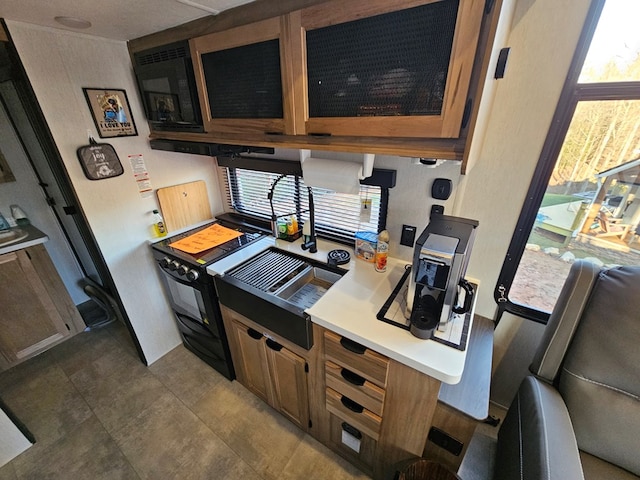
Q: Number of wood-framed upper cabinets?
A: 2